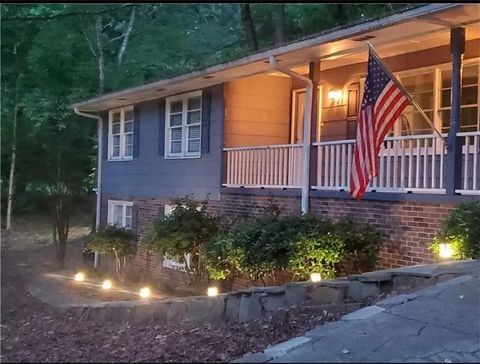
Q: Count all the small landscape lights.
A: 6